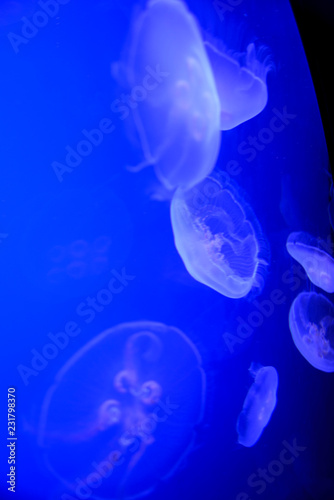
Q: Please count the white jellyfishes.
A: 7